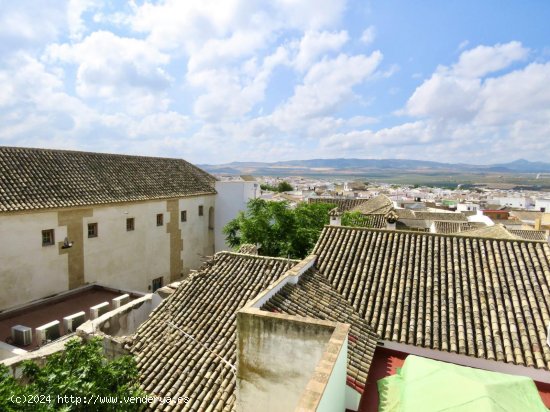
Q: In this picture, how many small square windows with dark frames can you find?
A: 6